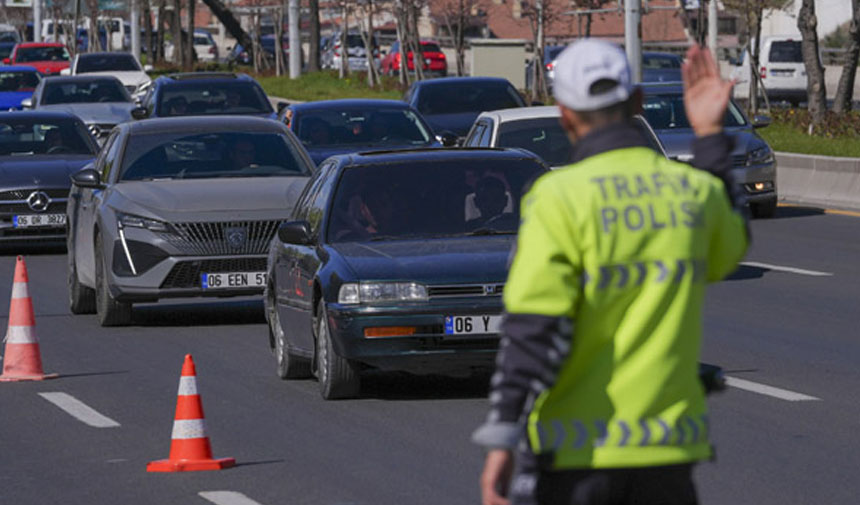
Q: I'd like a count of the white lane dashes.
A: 4